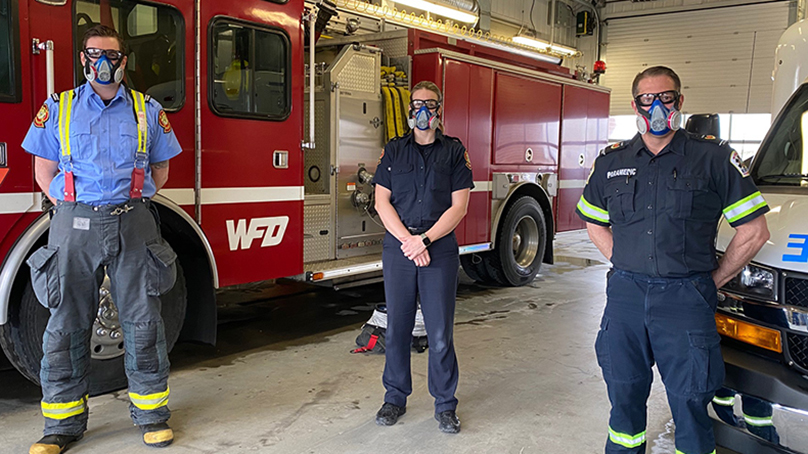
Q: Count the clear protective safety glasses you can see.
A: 3